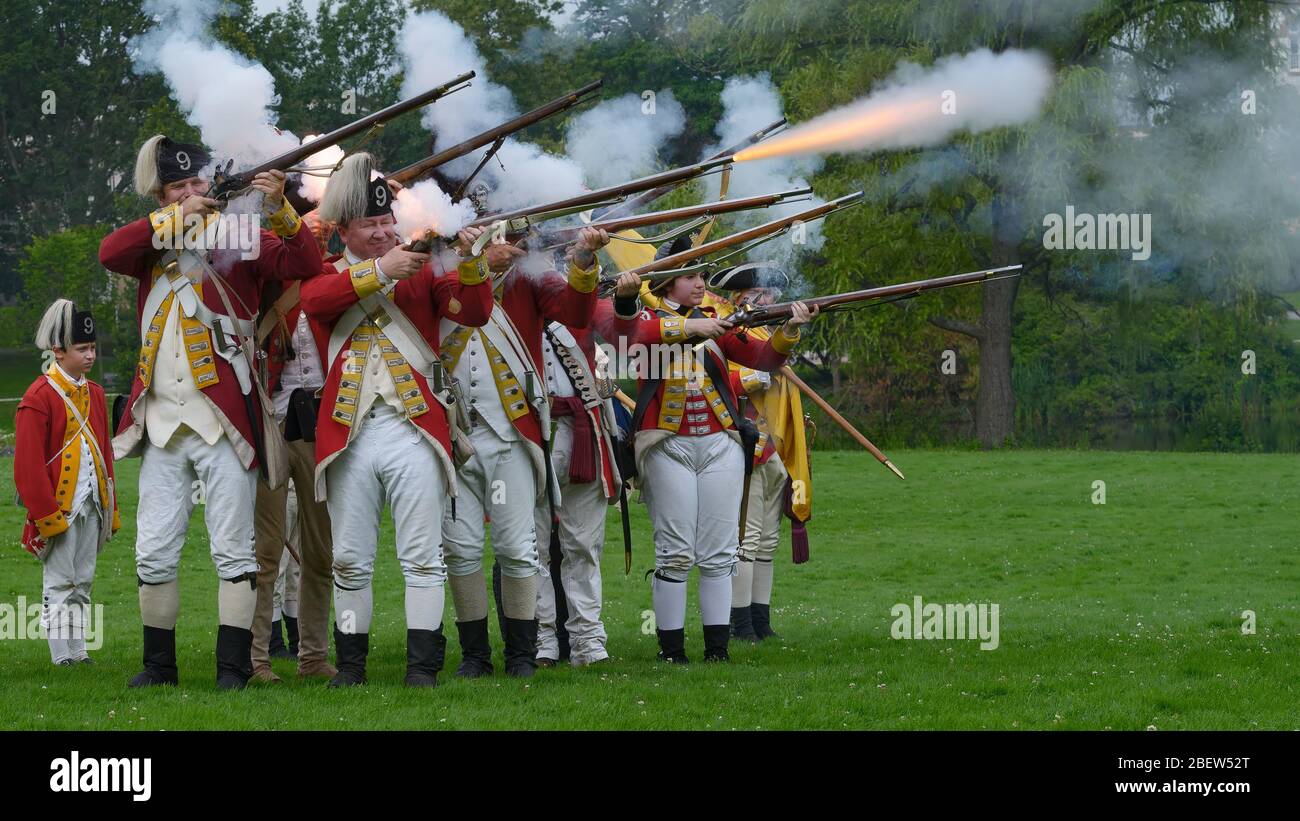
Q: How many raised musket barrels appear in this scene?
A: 7